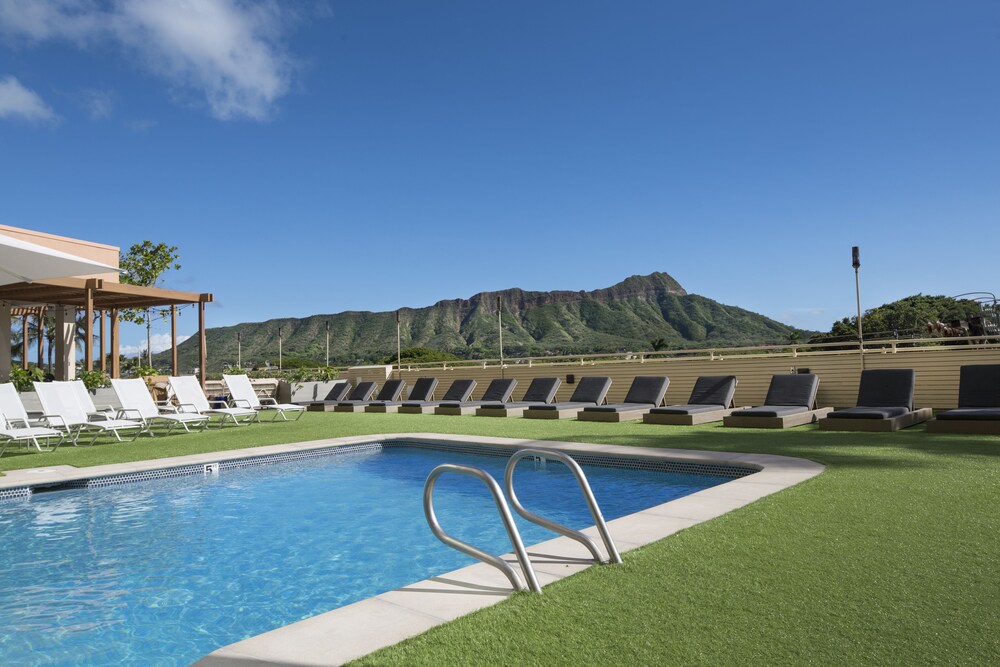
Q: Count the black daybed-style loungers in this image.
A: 13